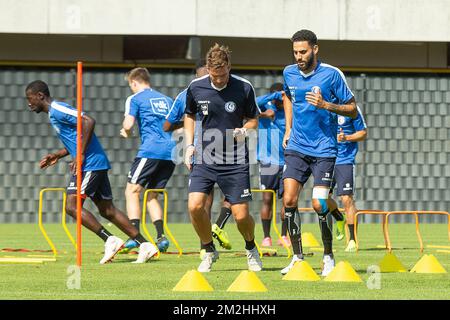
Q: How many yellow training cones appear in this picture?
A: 7